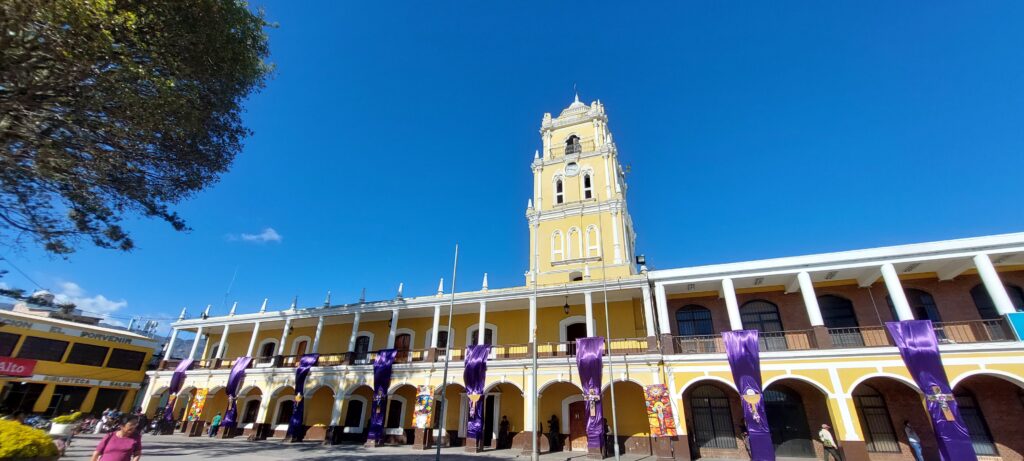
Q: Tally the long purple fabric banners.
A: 8